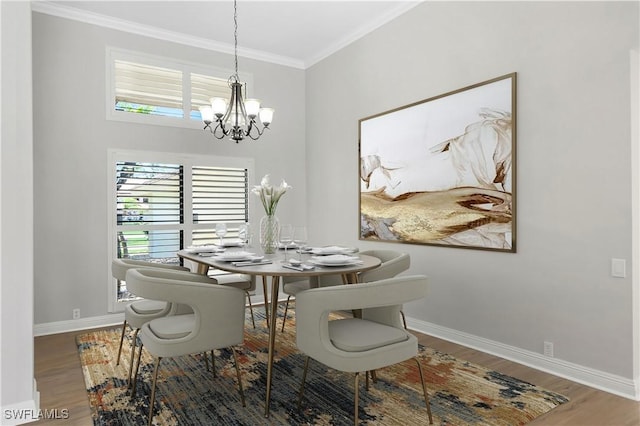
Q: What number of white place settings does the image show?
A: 6